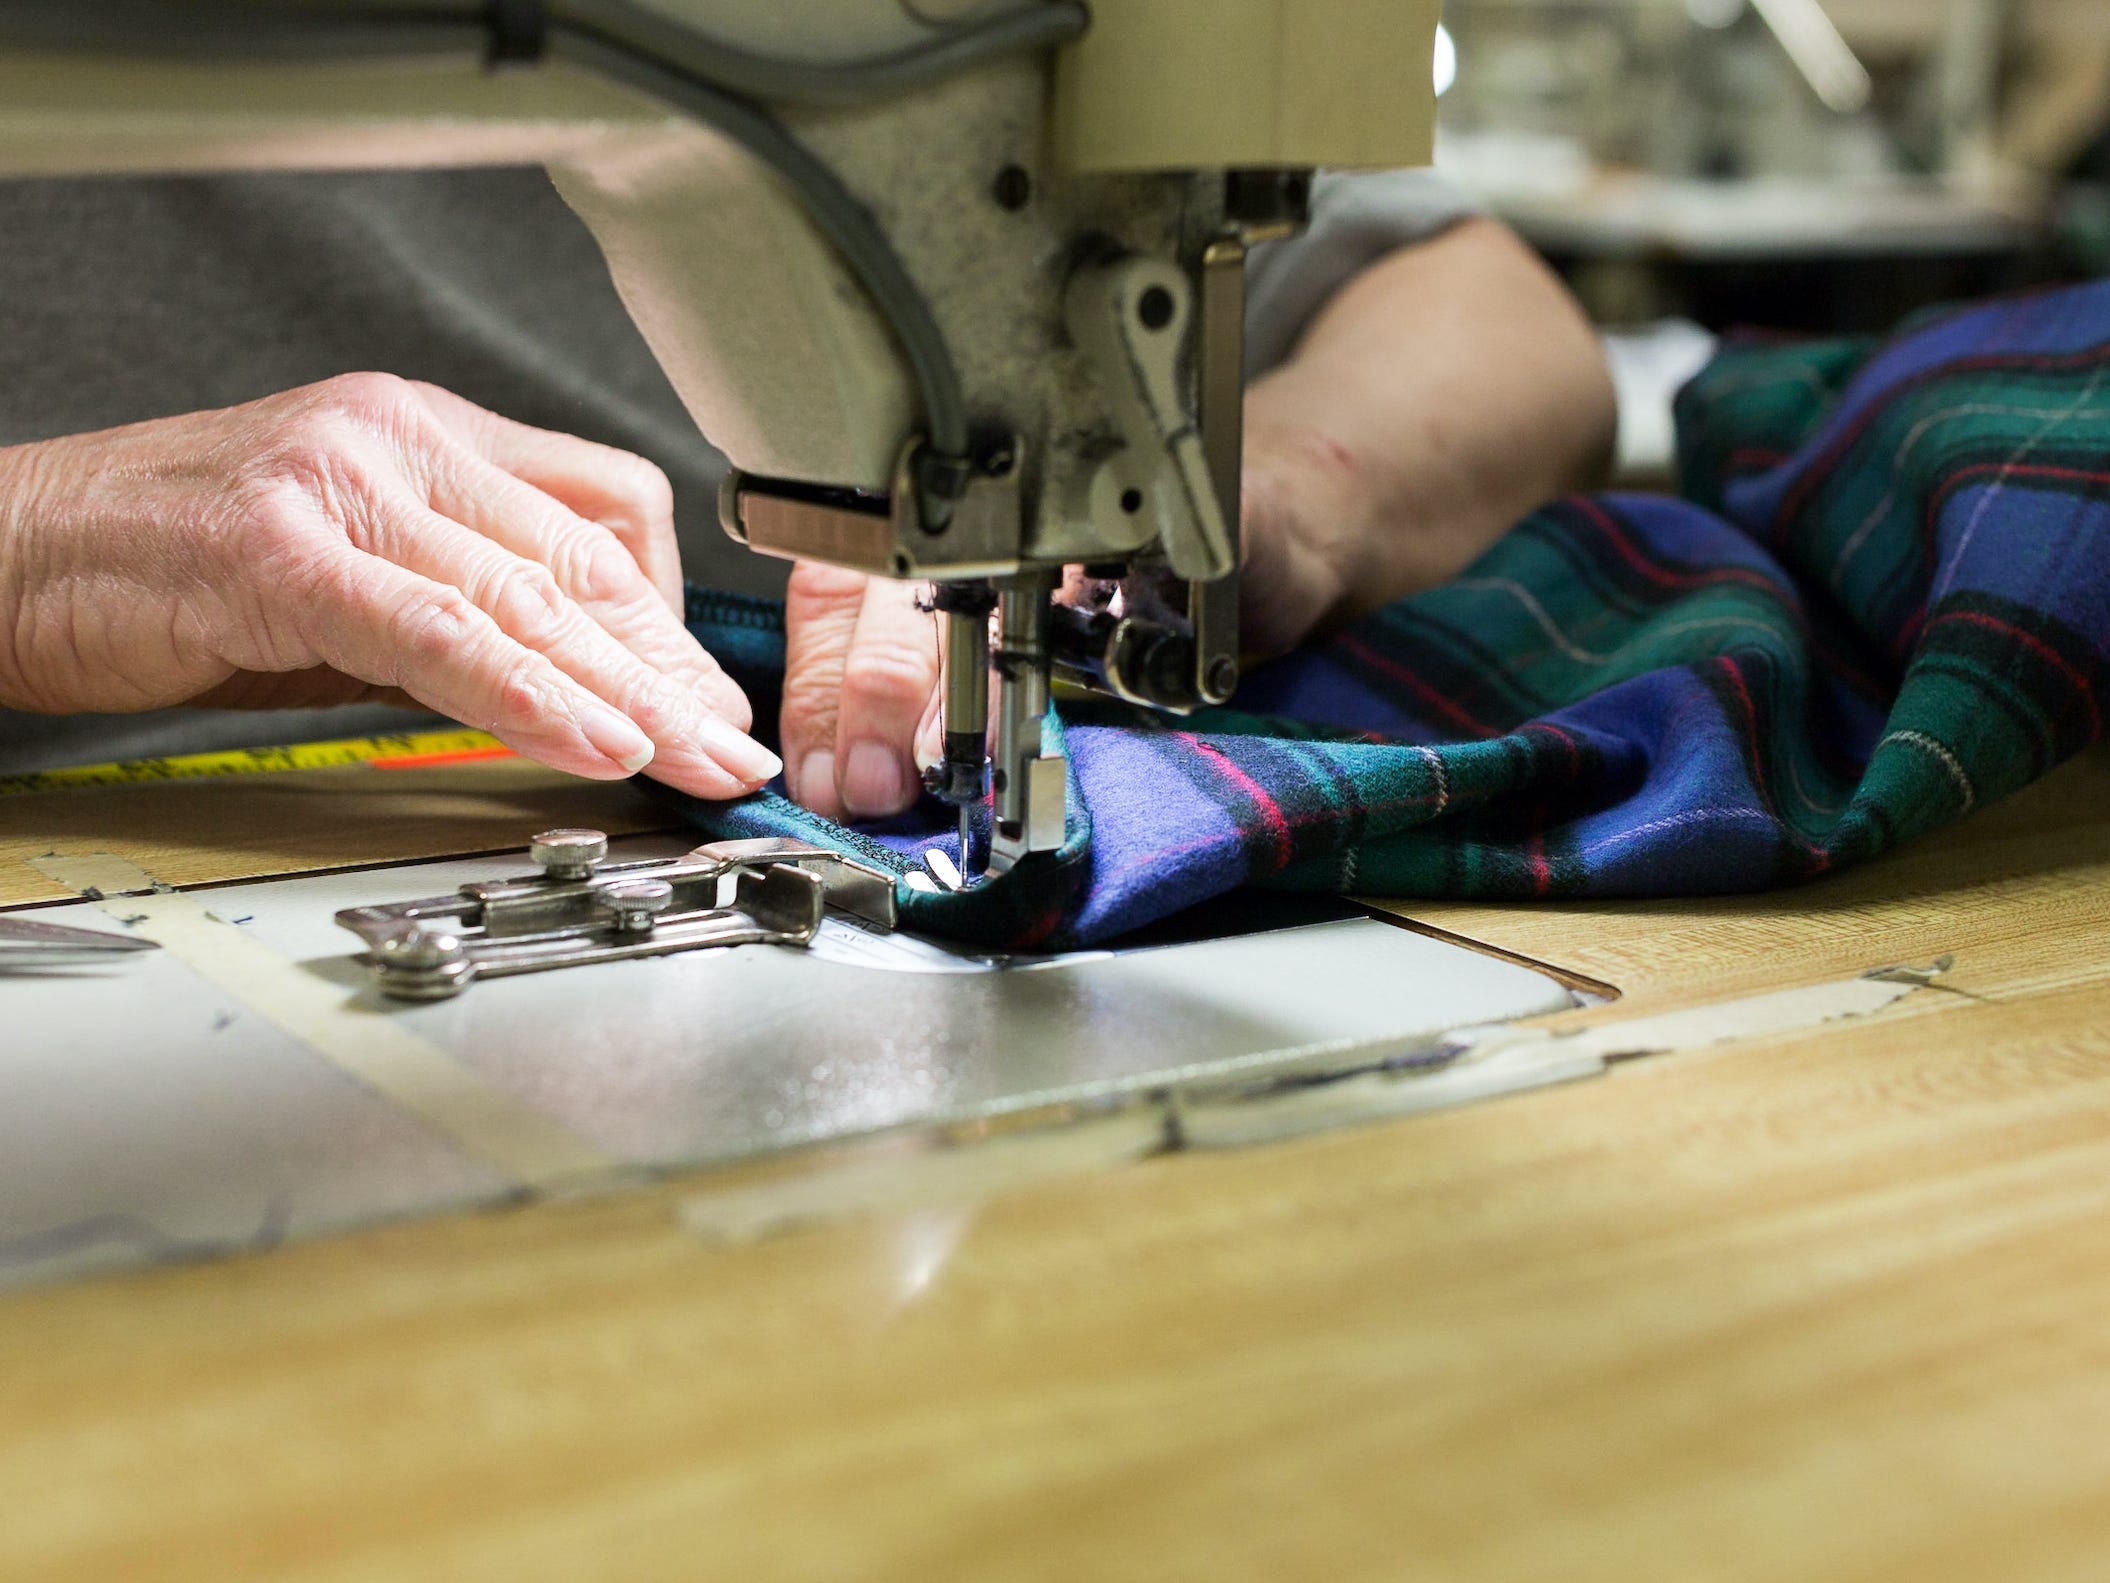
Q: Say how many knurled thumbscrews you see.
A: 2